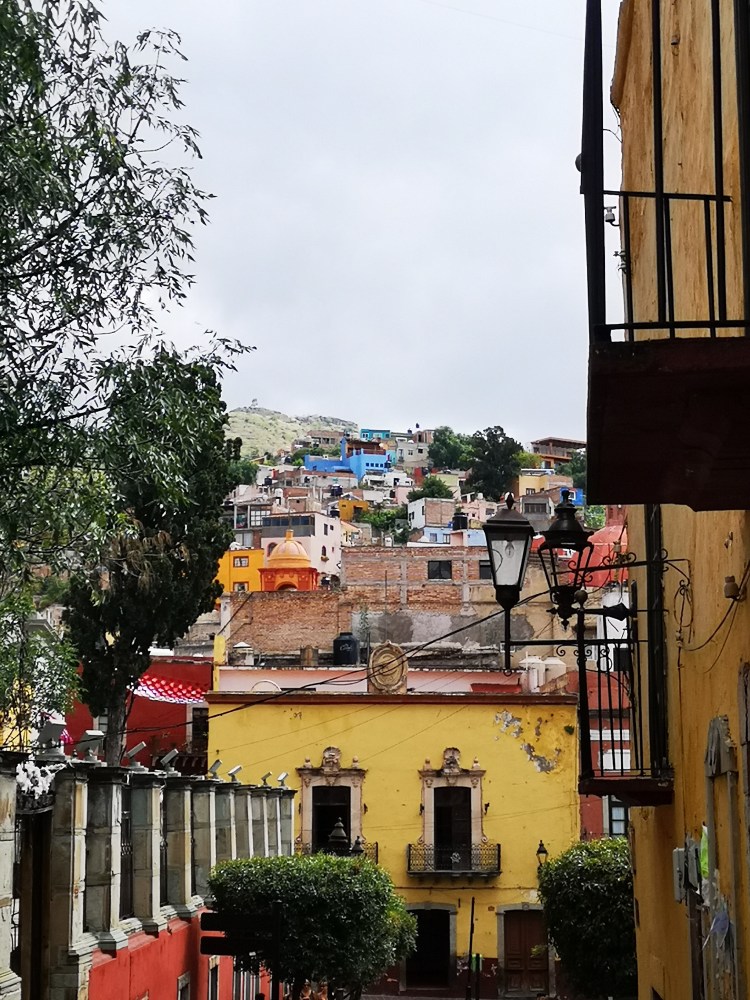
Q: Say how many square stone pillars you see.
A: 11